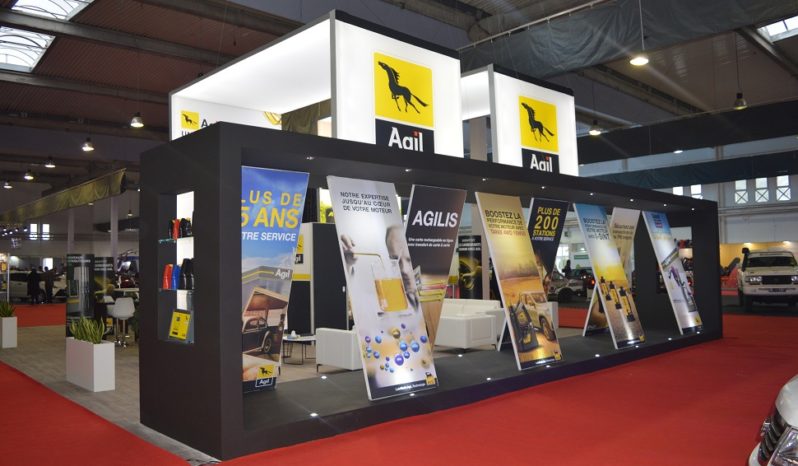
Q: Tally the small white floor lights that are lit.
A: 10